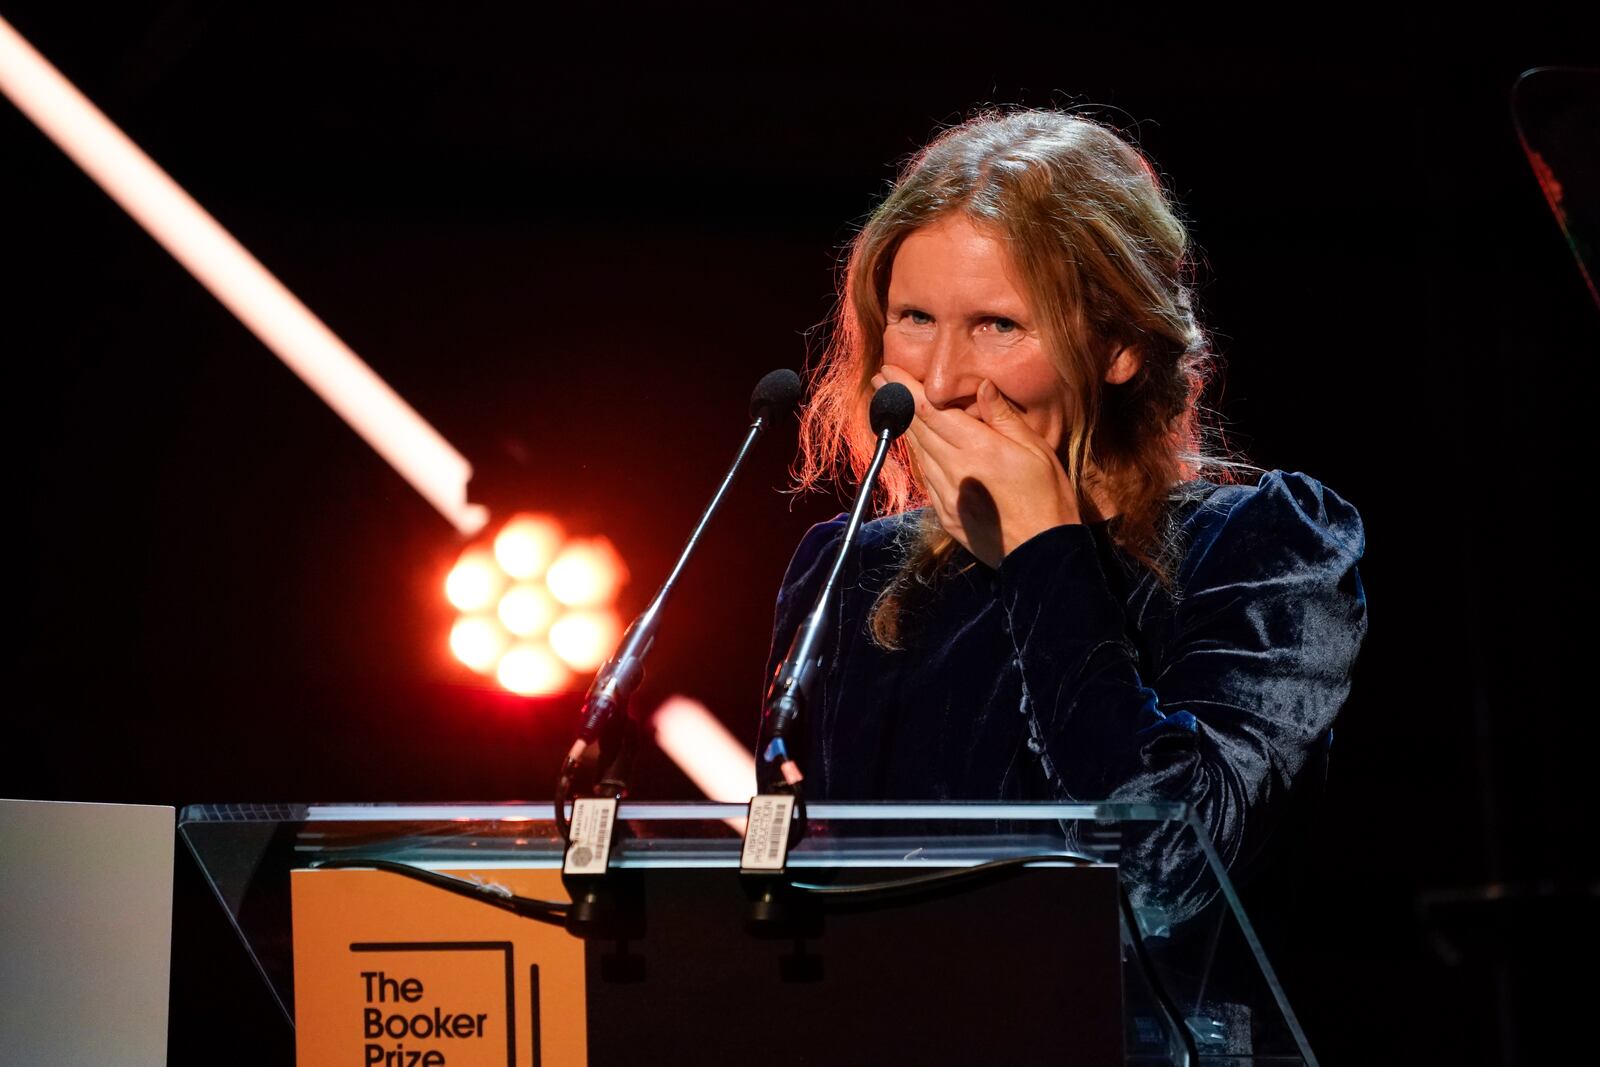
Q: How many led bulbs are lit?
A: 7